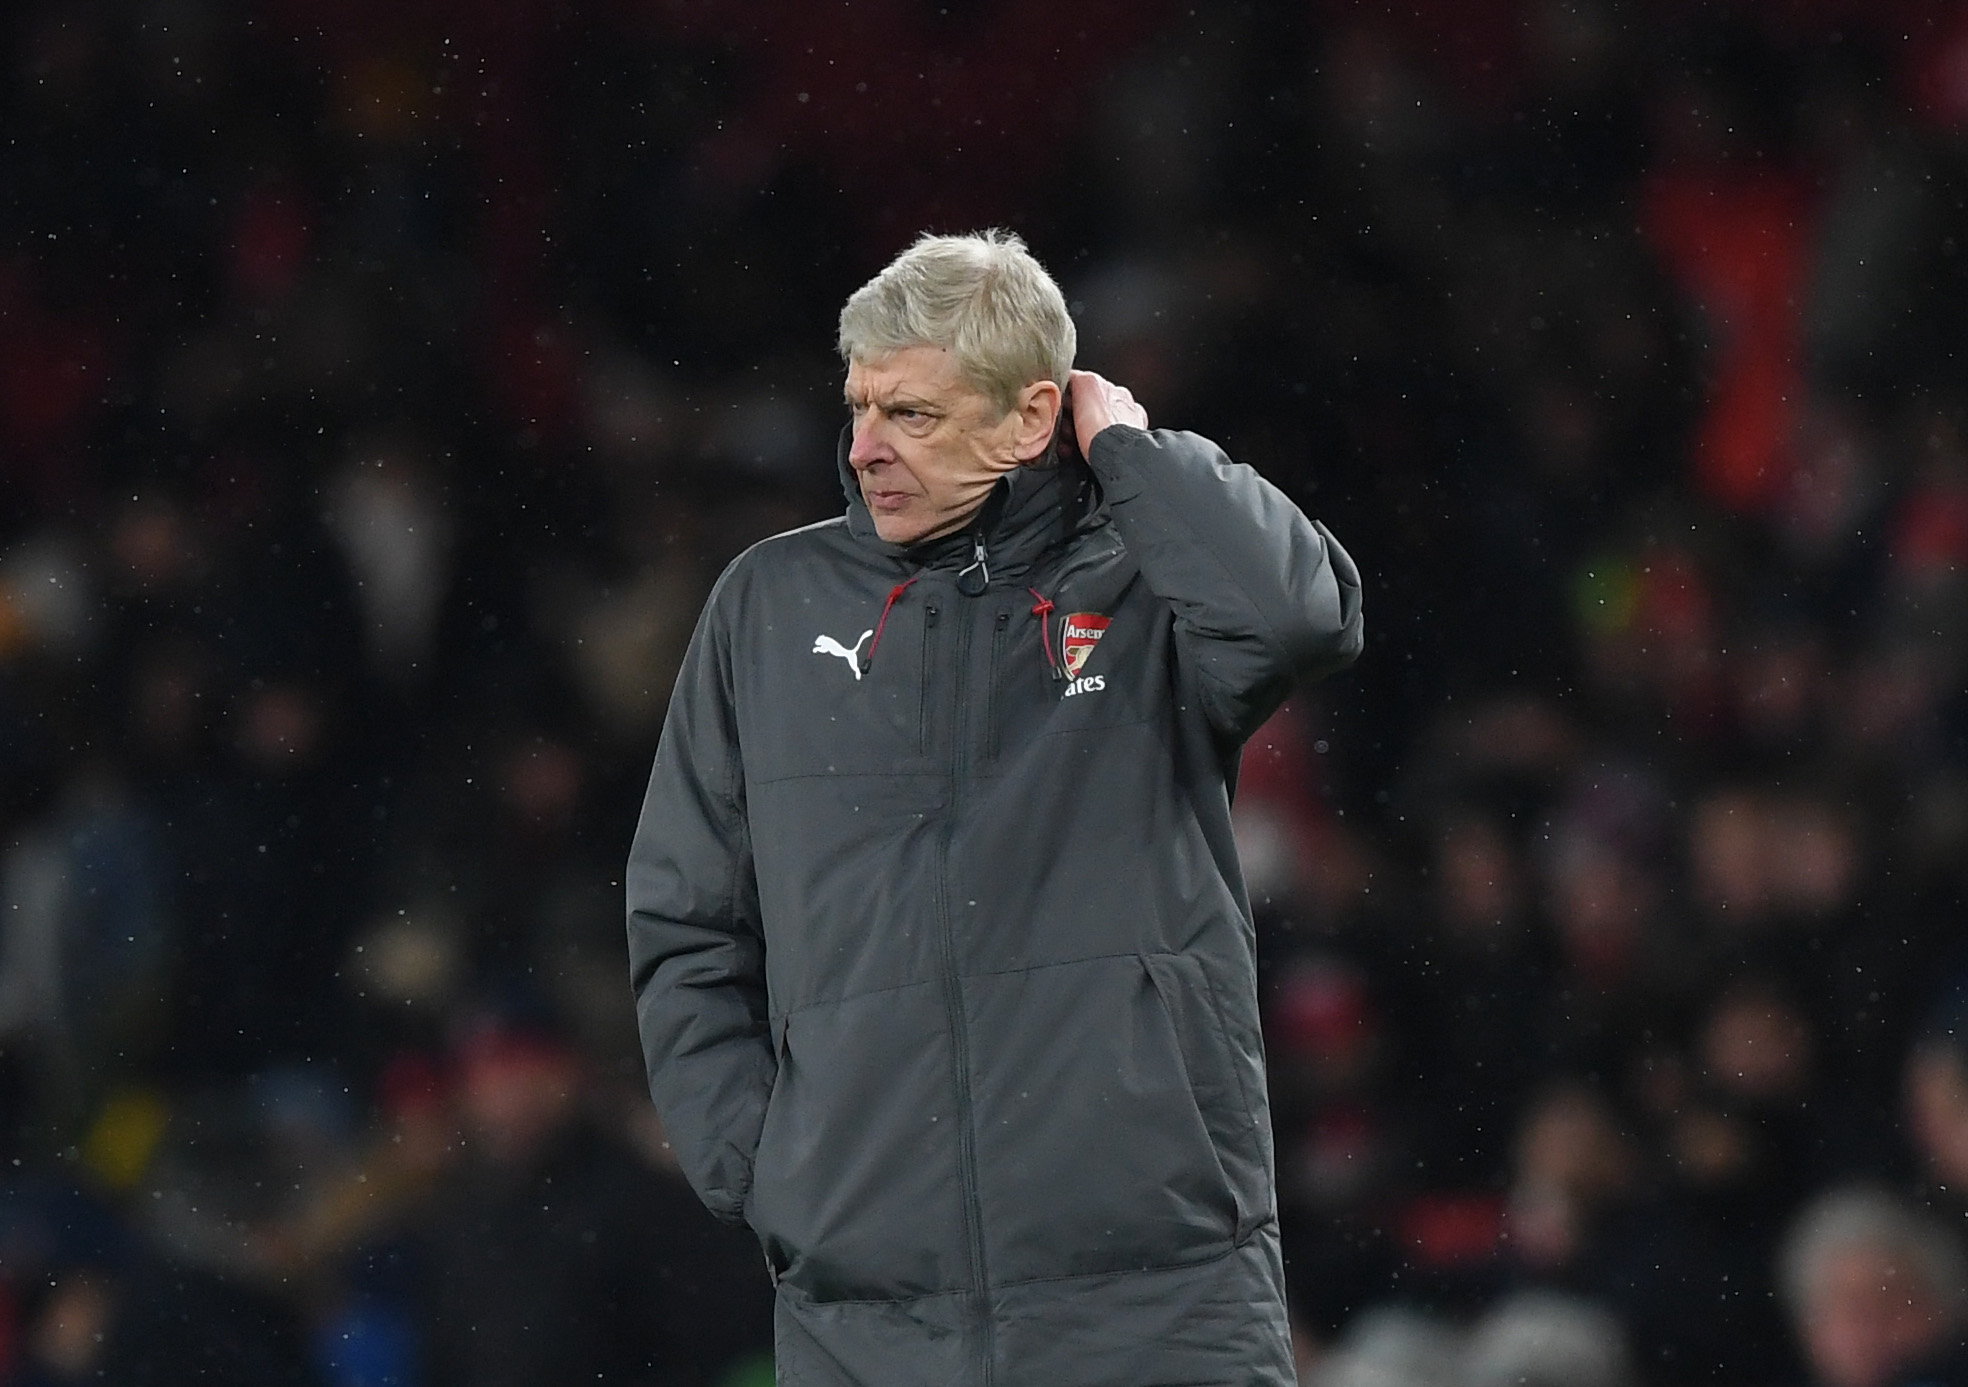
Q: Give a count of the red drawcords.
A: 2